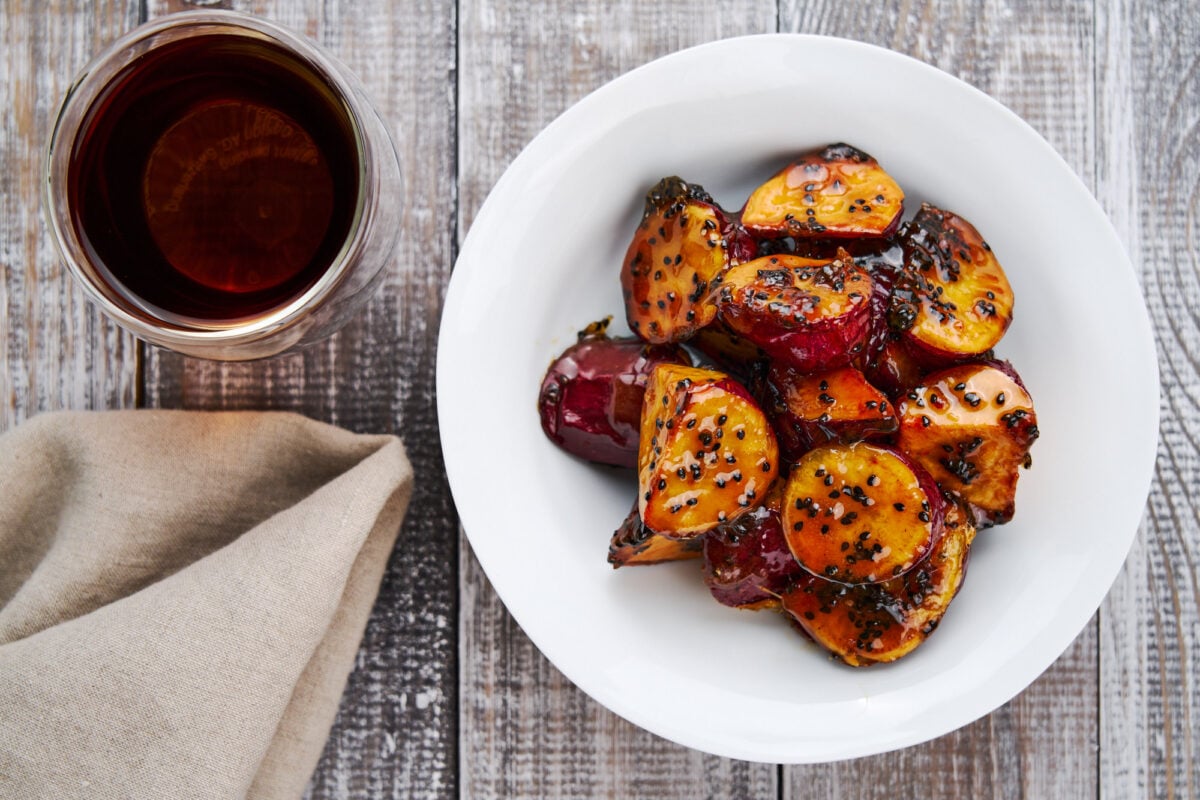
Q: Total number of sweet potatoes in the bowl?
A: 12